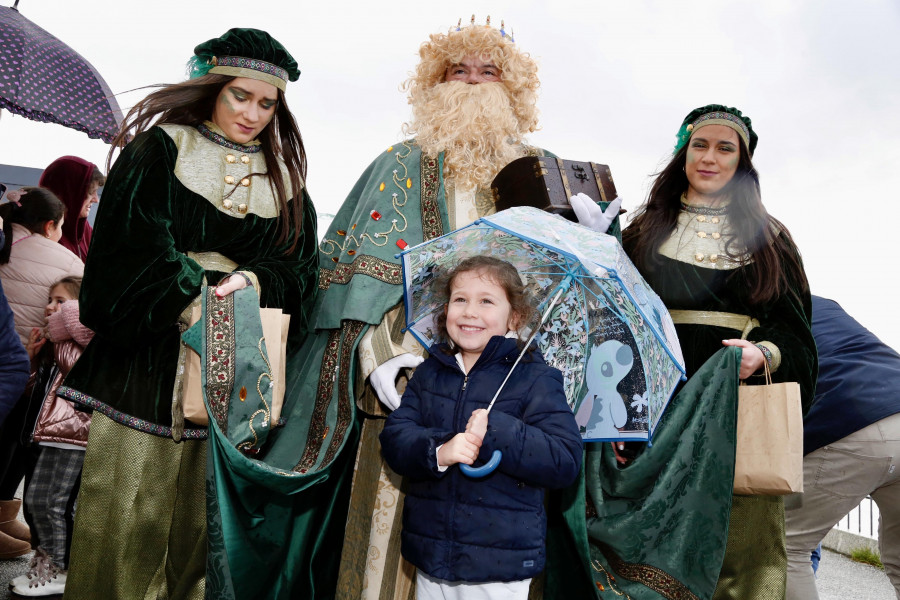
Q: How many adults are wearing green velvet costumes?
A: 2